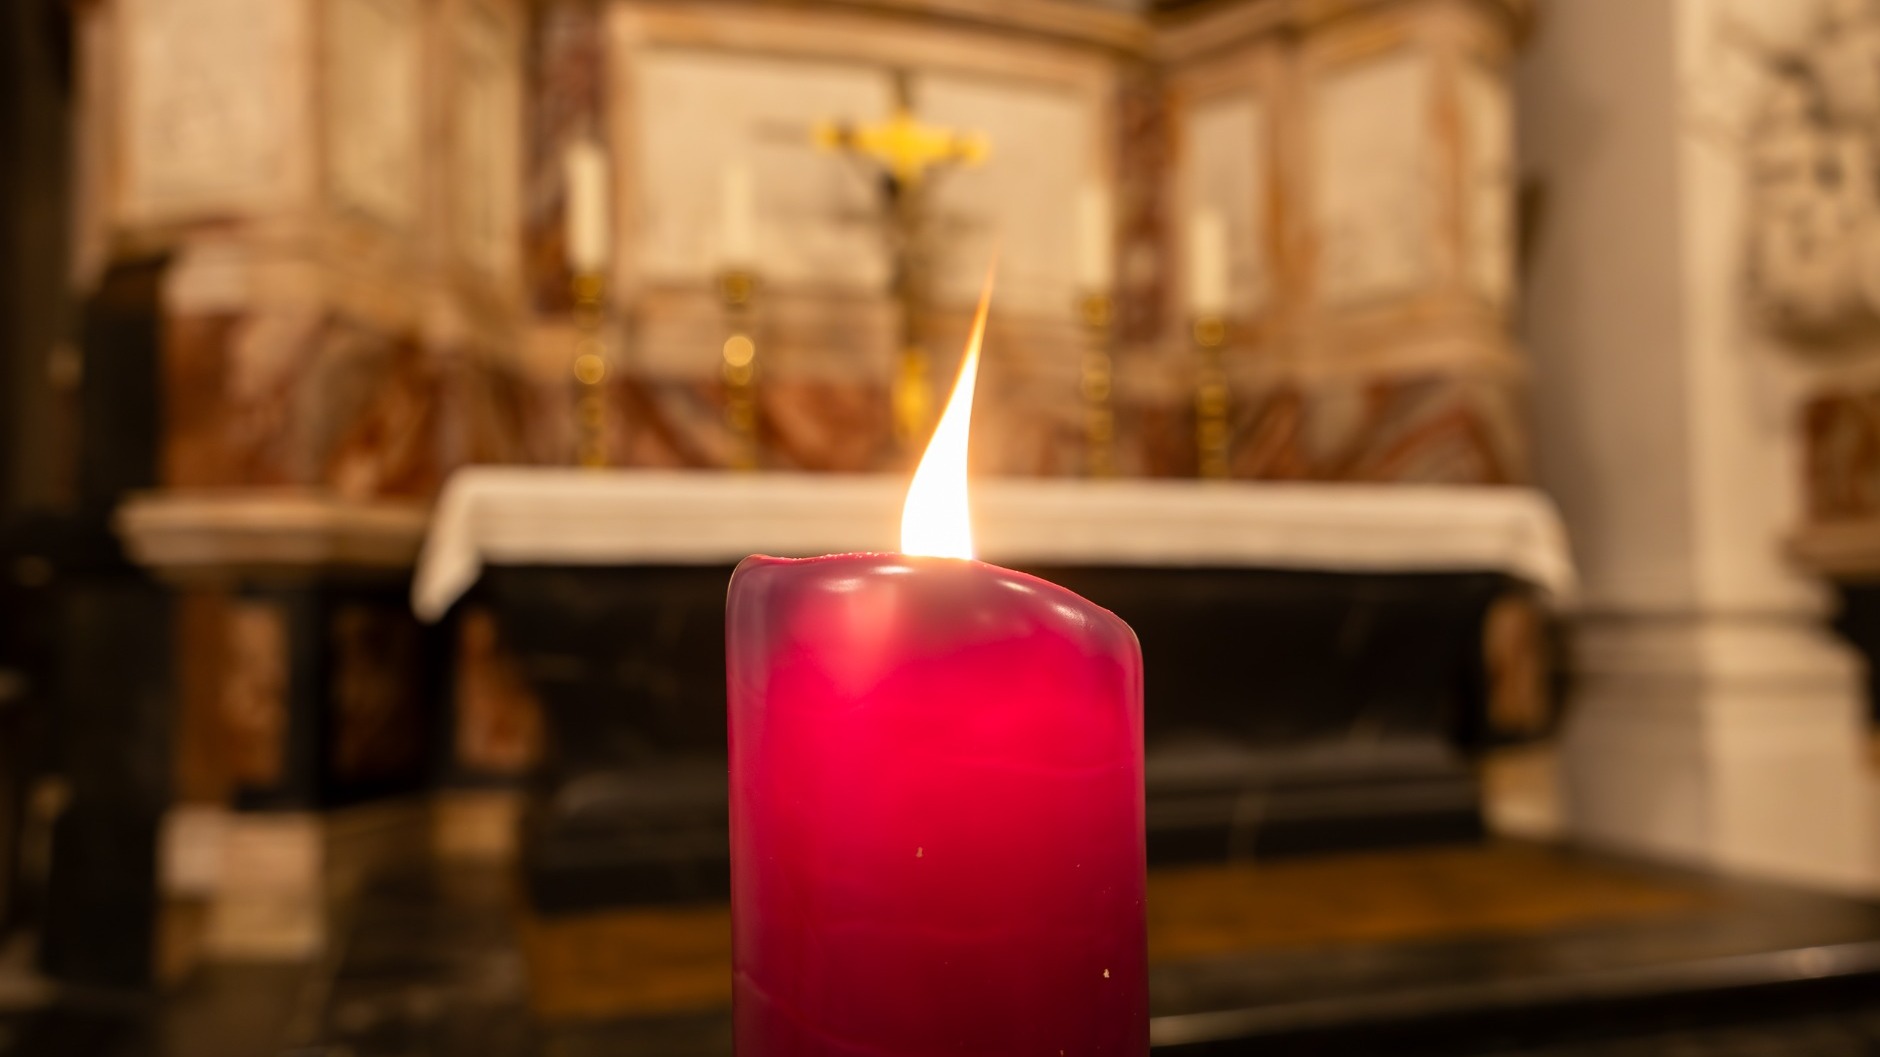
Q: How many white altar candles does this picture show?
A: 4